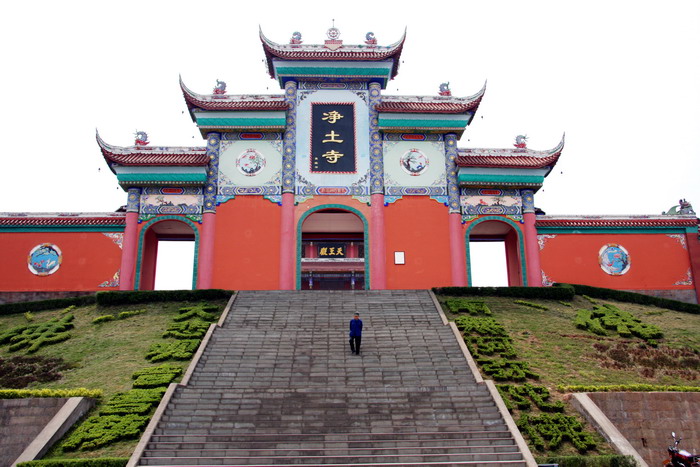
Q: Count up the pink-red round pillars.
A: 6